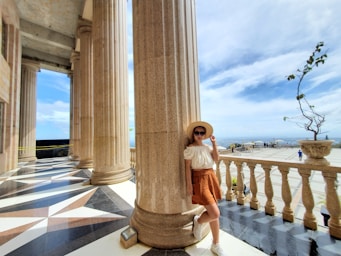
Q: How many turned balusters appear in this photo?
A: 8